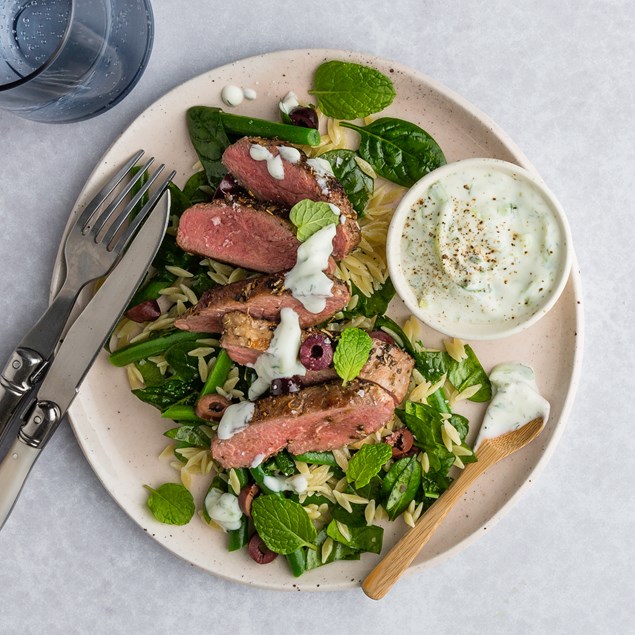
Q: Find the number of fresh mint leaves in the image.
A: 6